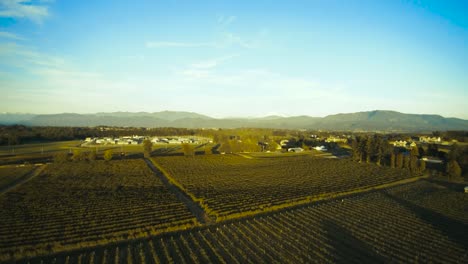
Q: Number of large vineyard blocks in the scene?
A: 3